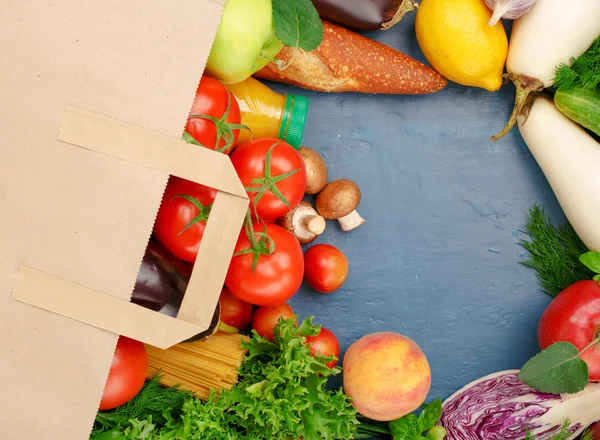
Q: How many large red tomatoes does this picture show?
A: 5